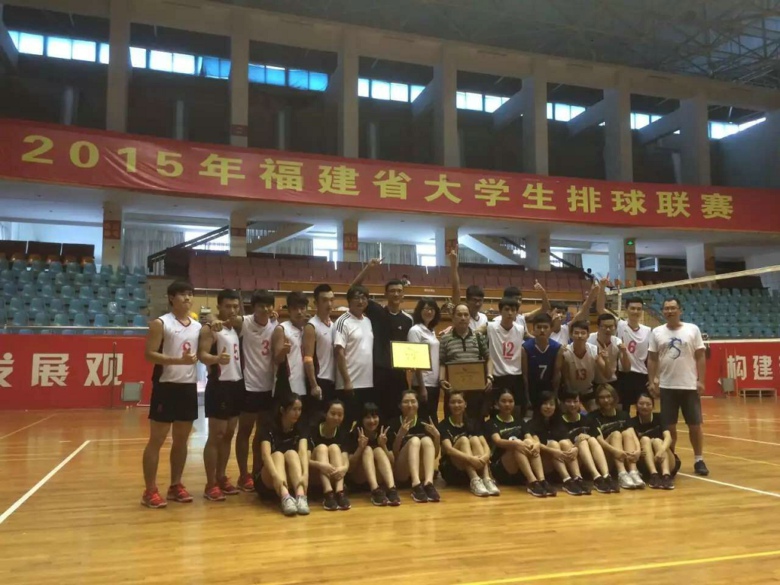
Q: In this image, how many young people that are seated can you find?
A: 10